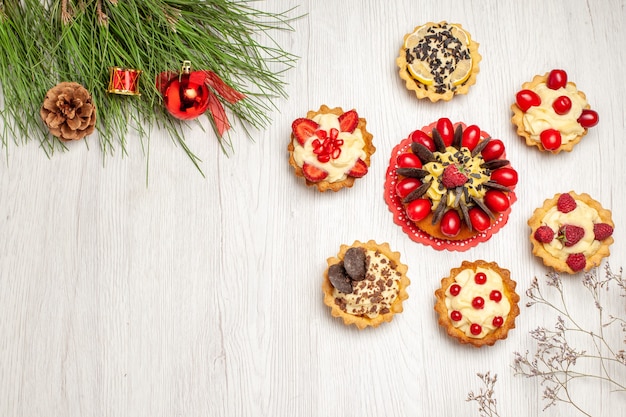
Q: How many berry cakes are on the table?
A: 5